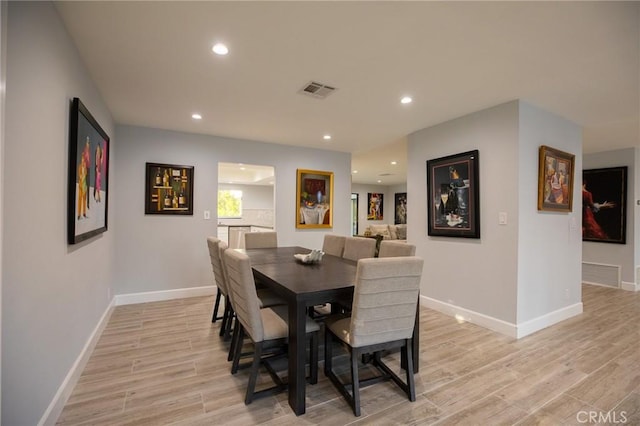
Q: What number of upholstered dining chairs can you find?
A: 8